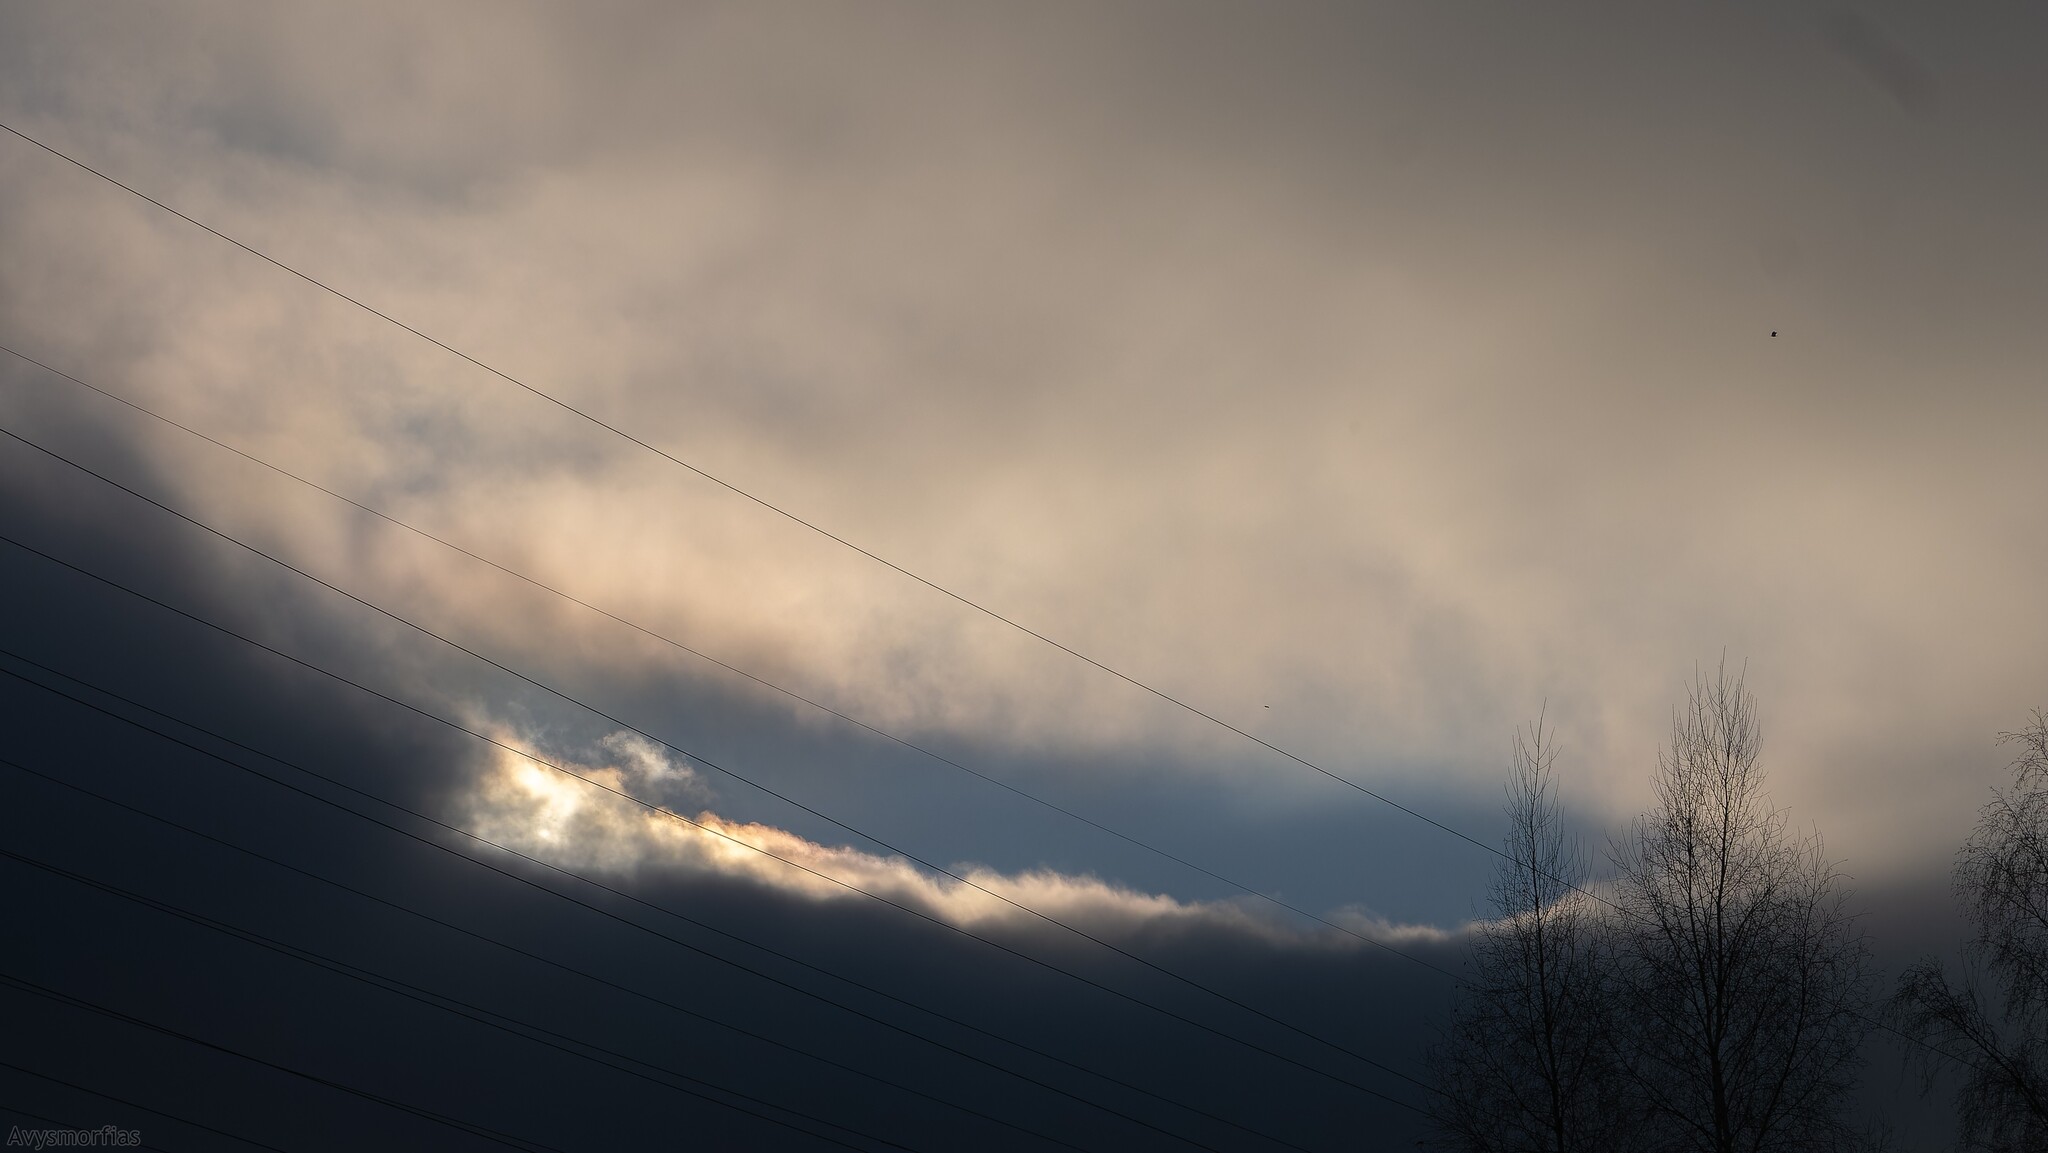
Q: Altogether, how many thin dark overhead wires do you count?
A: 13